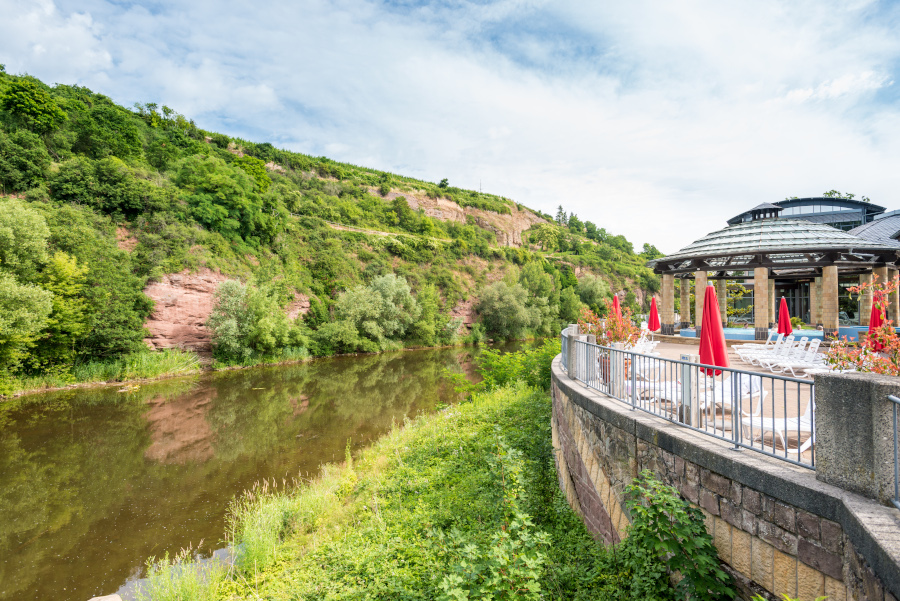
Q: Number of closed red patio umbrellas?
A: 5